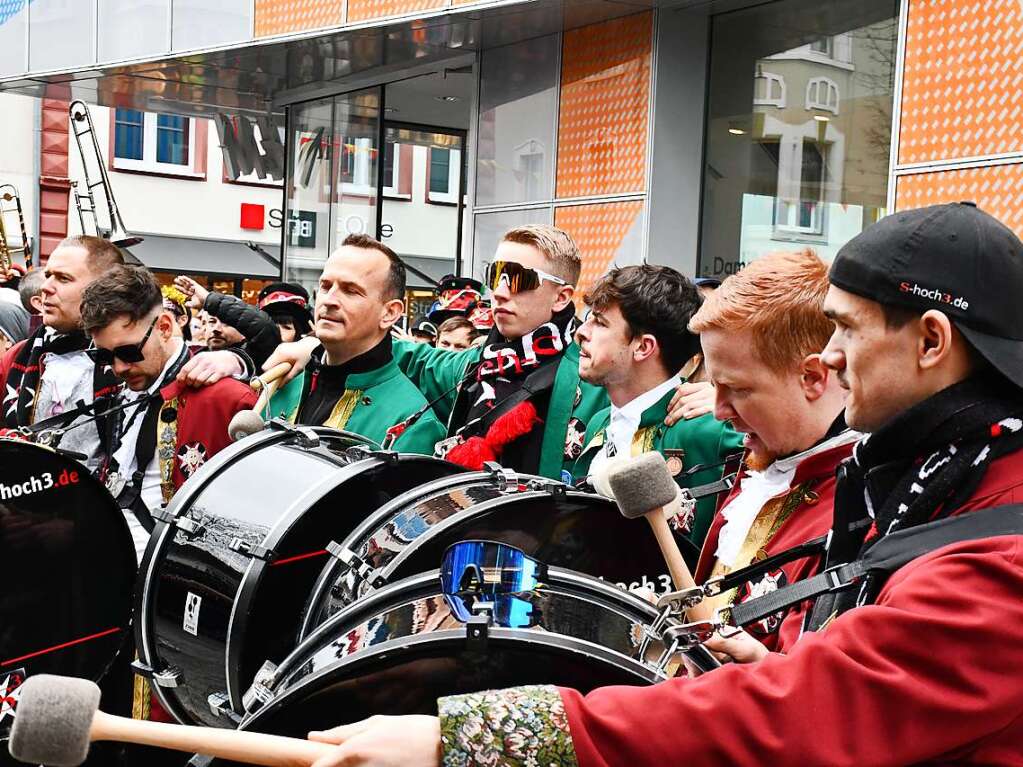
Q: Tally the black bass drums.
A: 4